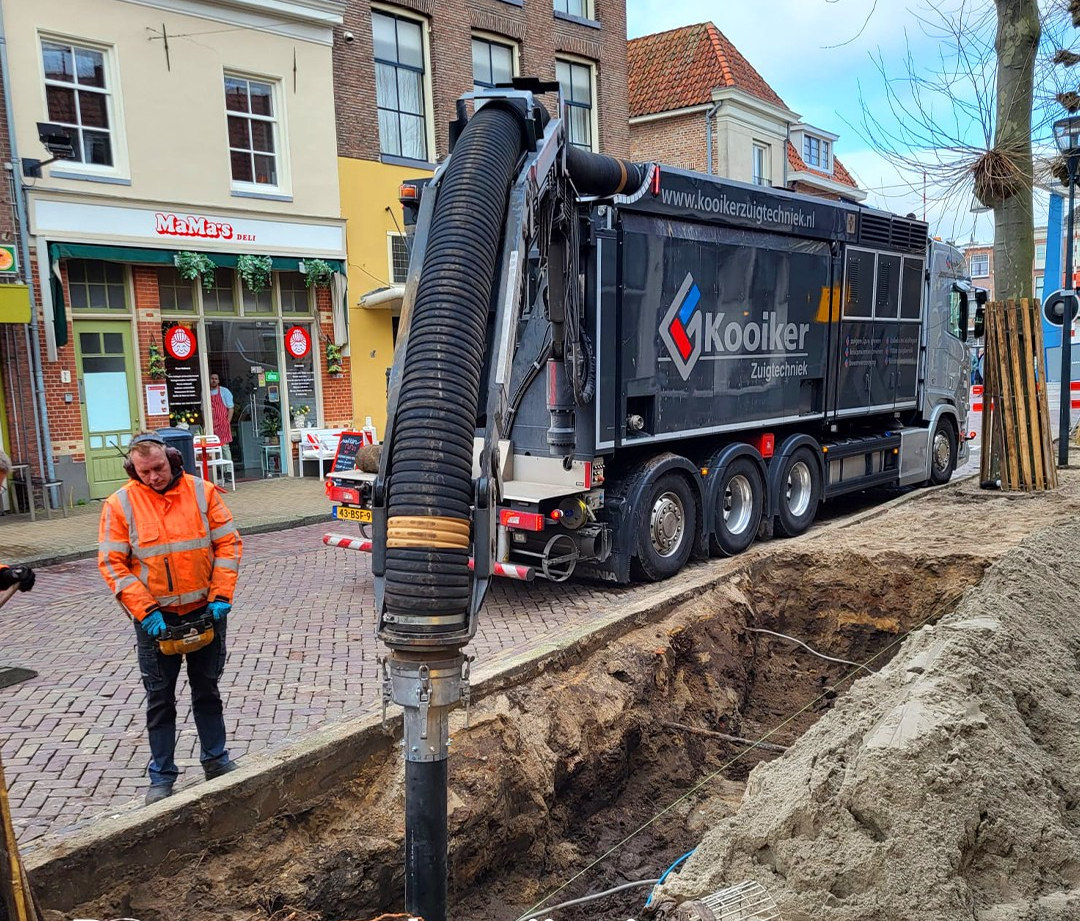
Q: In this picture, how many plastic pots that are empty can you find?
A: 0